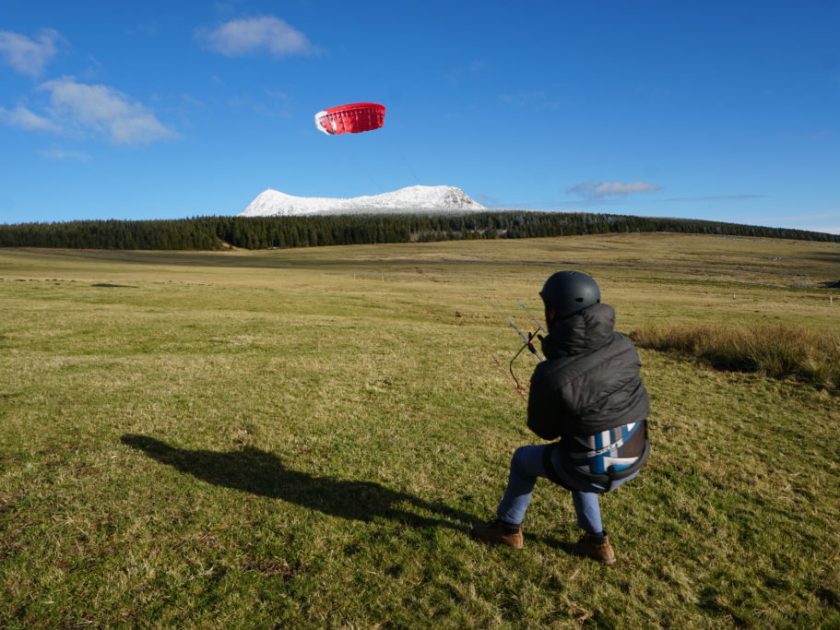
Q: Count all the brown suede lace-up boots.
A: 2